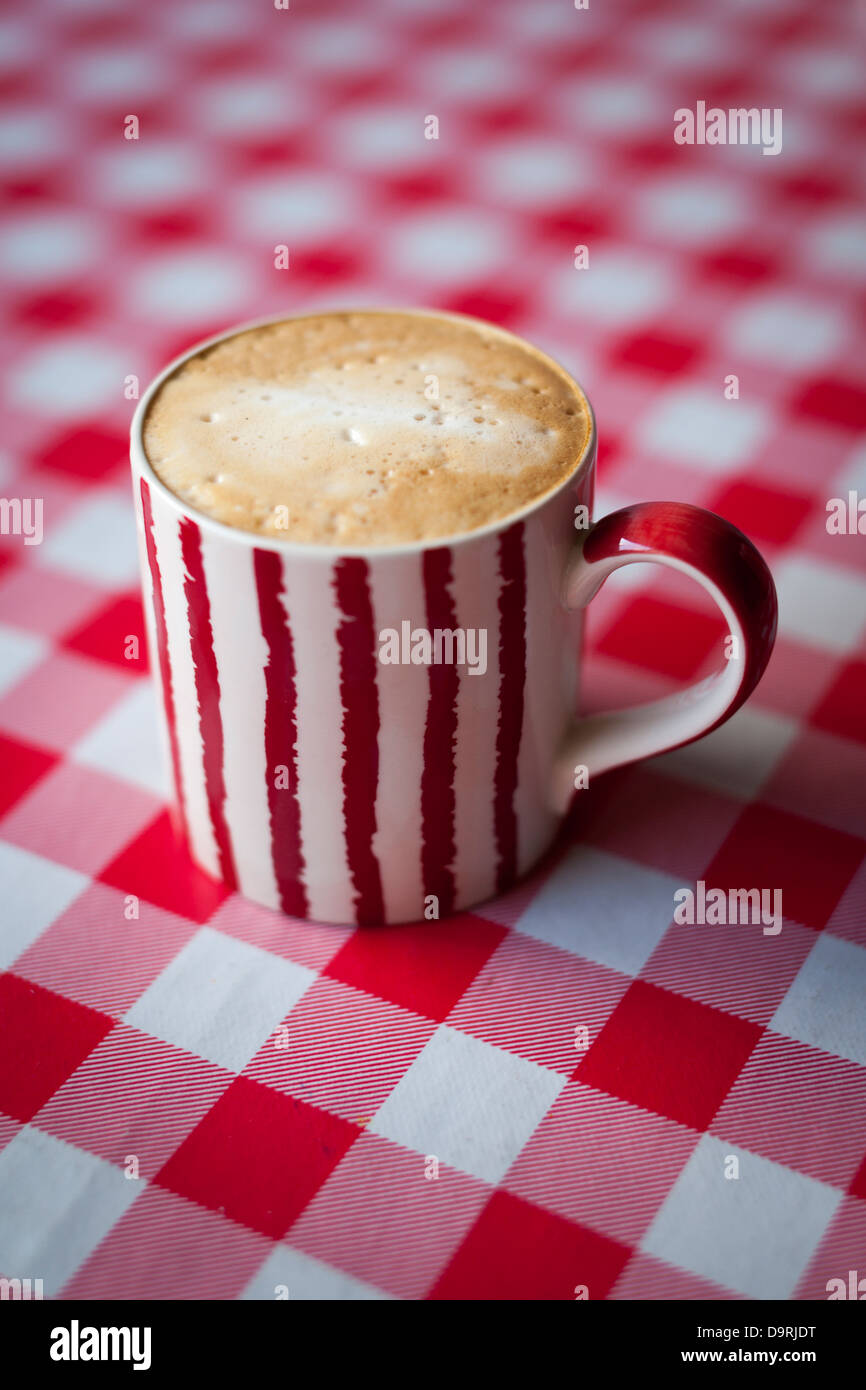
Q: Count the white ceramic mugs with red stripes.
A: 1